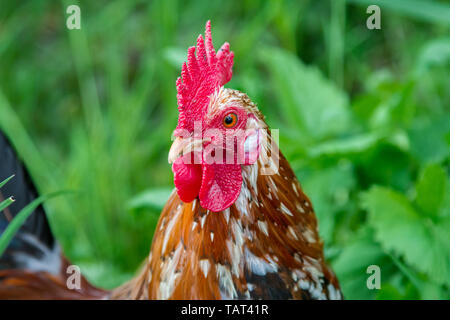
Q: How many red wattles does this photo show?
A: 2